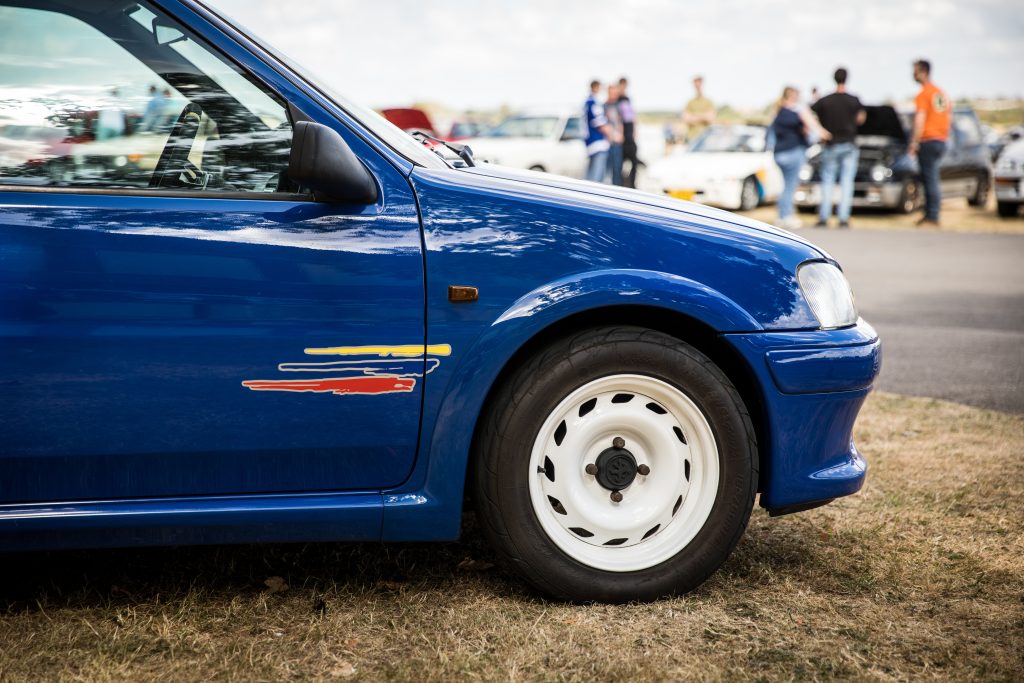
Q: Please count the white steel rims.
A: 1